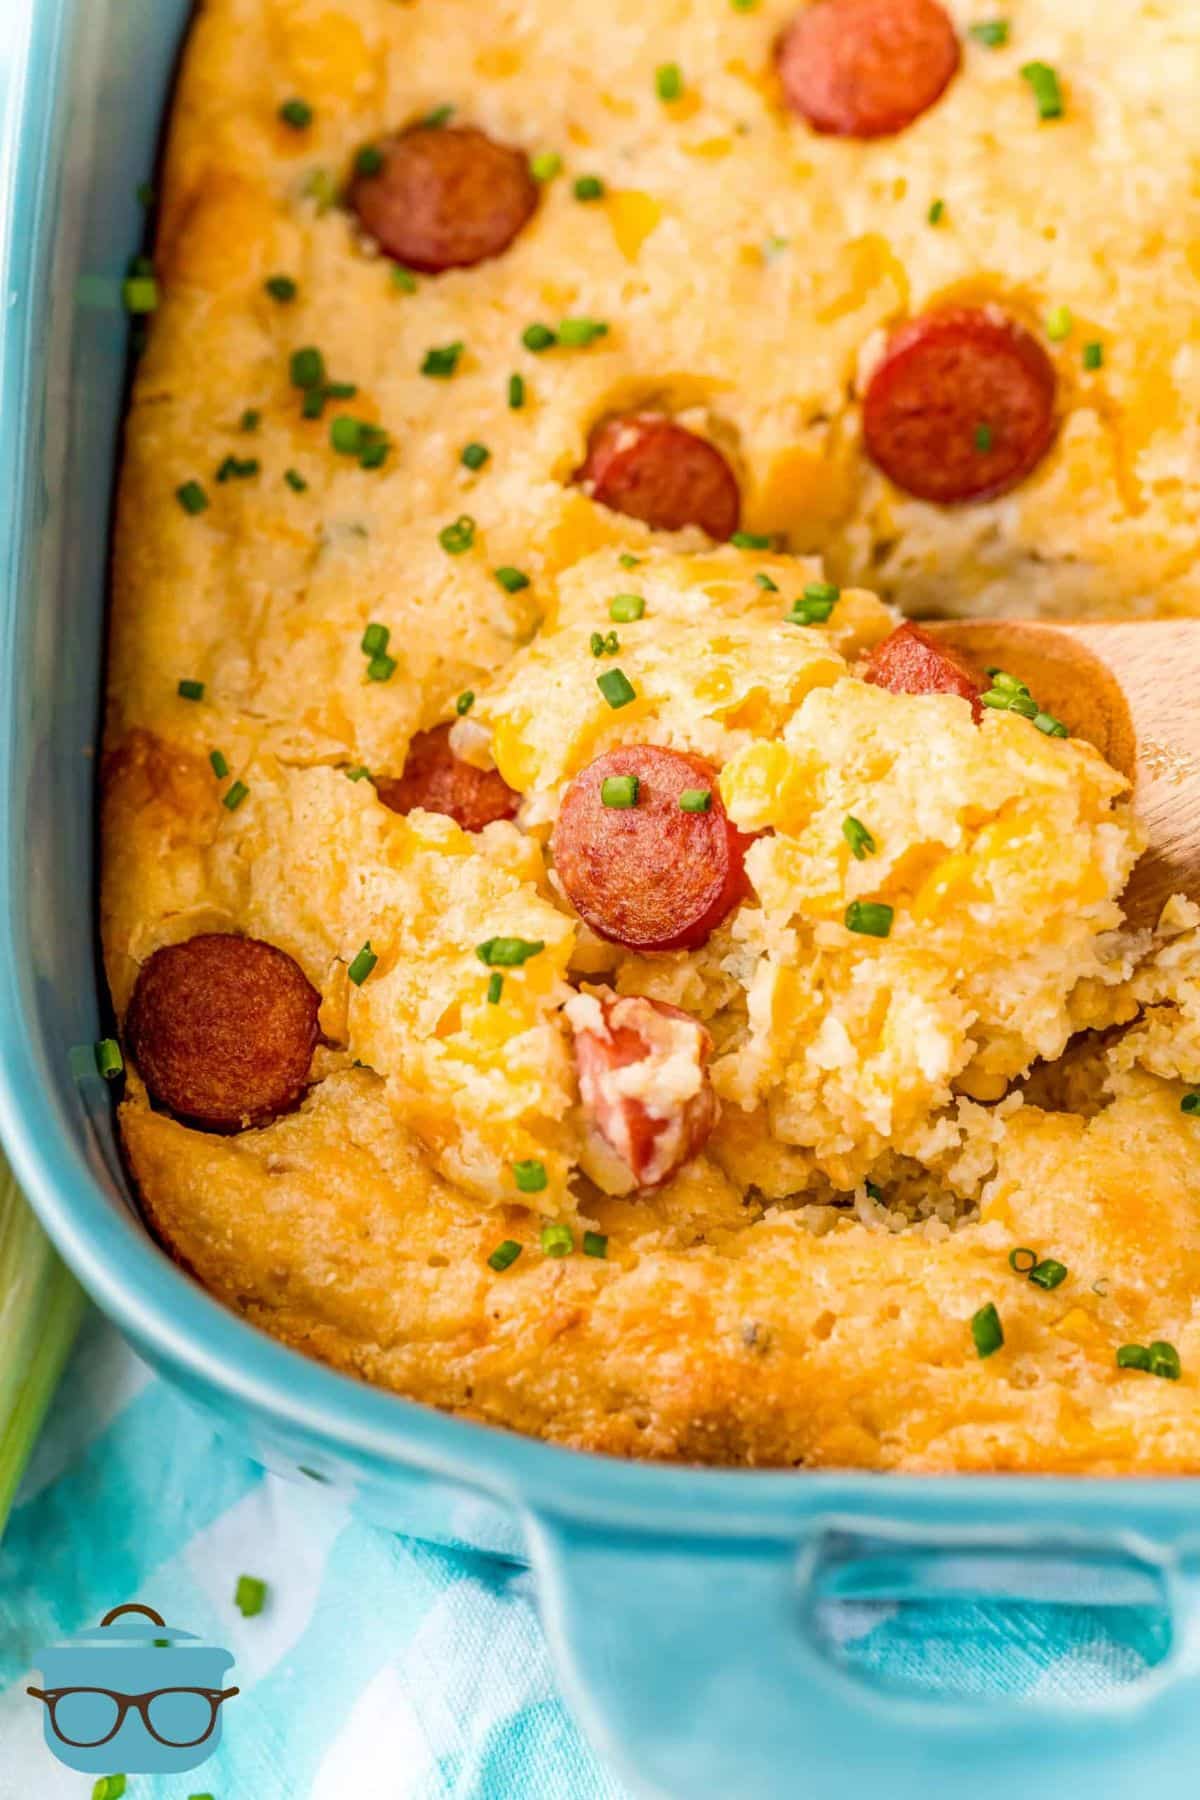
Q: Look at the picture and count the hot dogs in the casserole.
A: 9